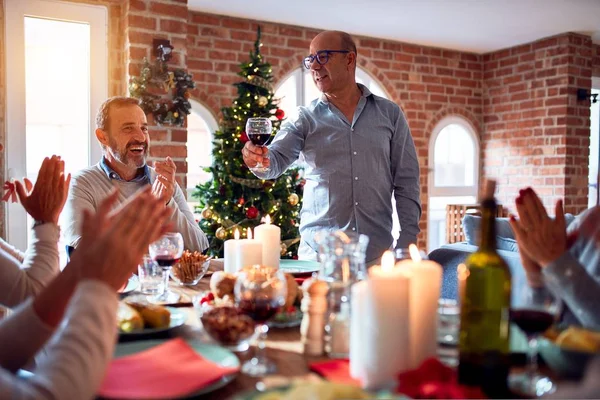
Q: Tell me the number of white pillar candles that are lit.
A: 5